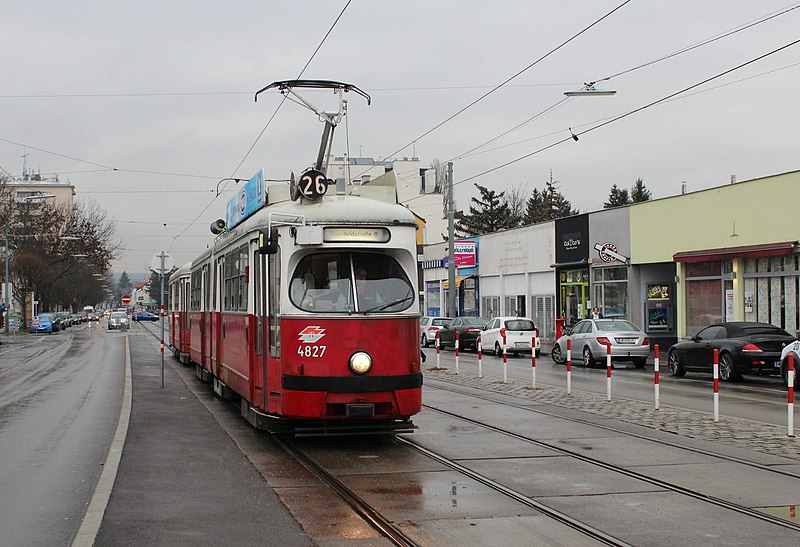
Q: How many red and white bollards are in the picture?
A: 10